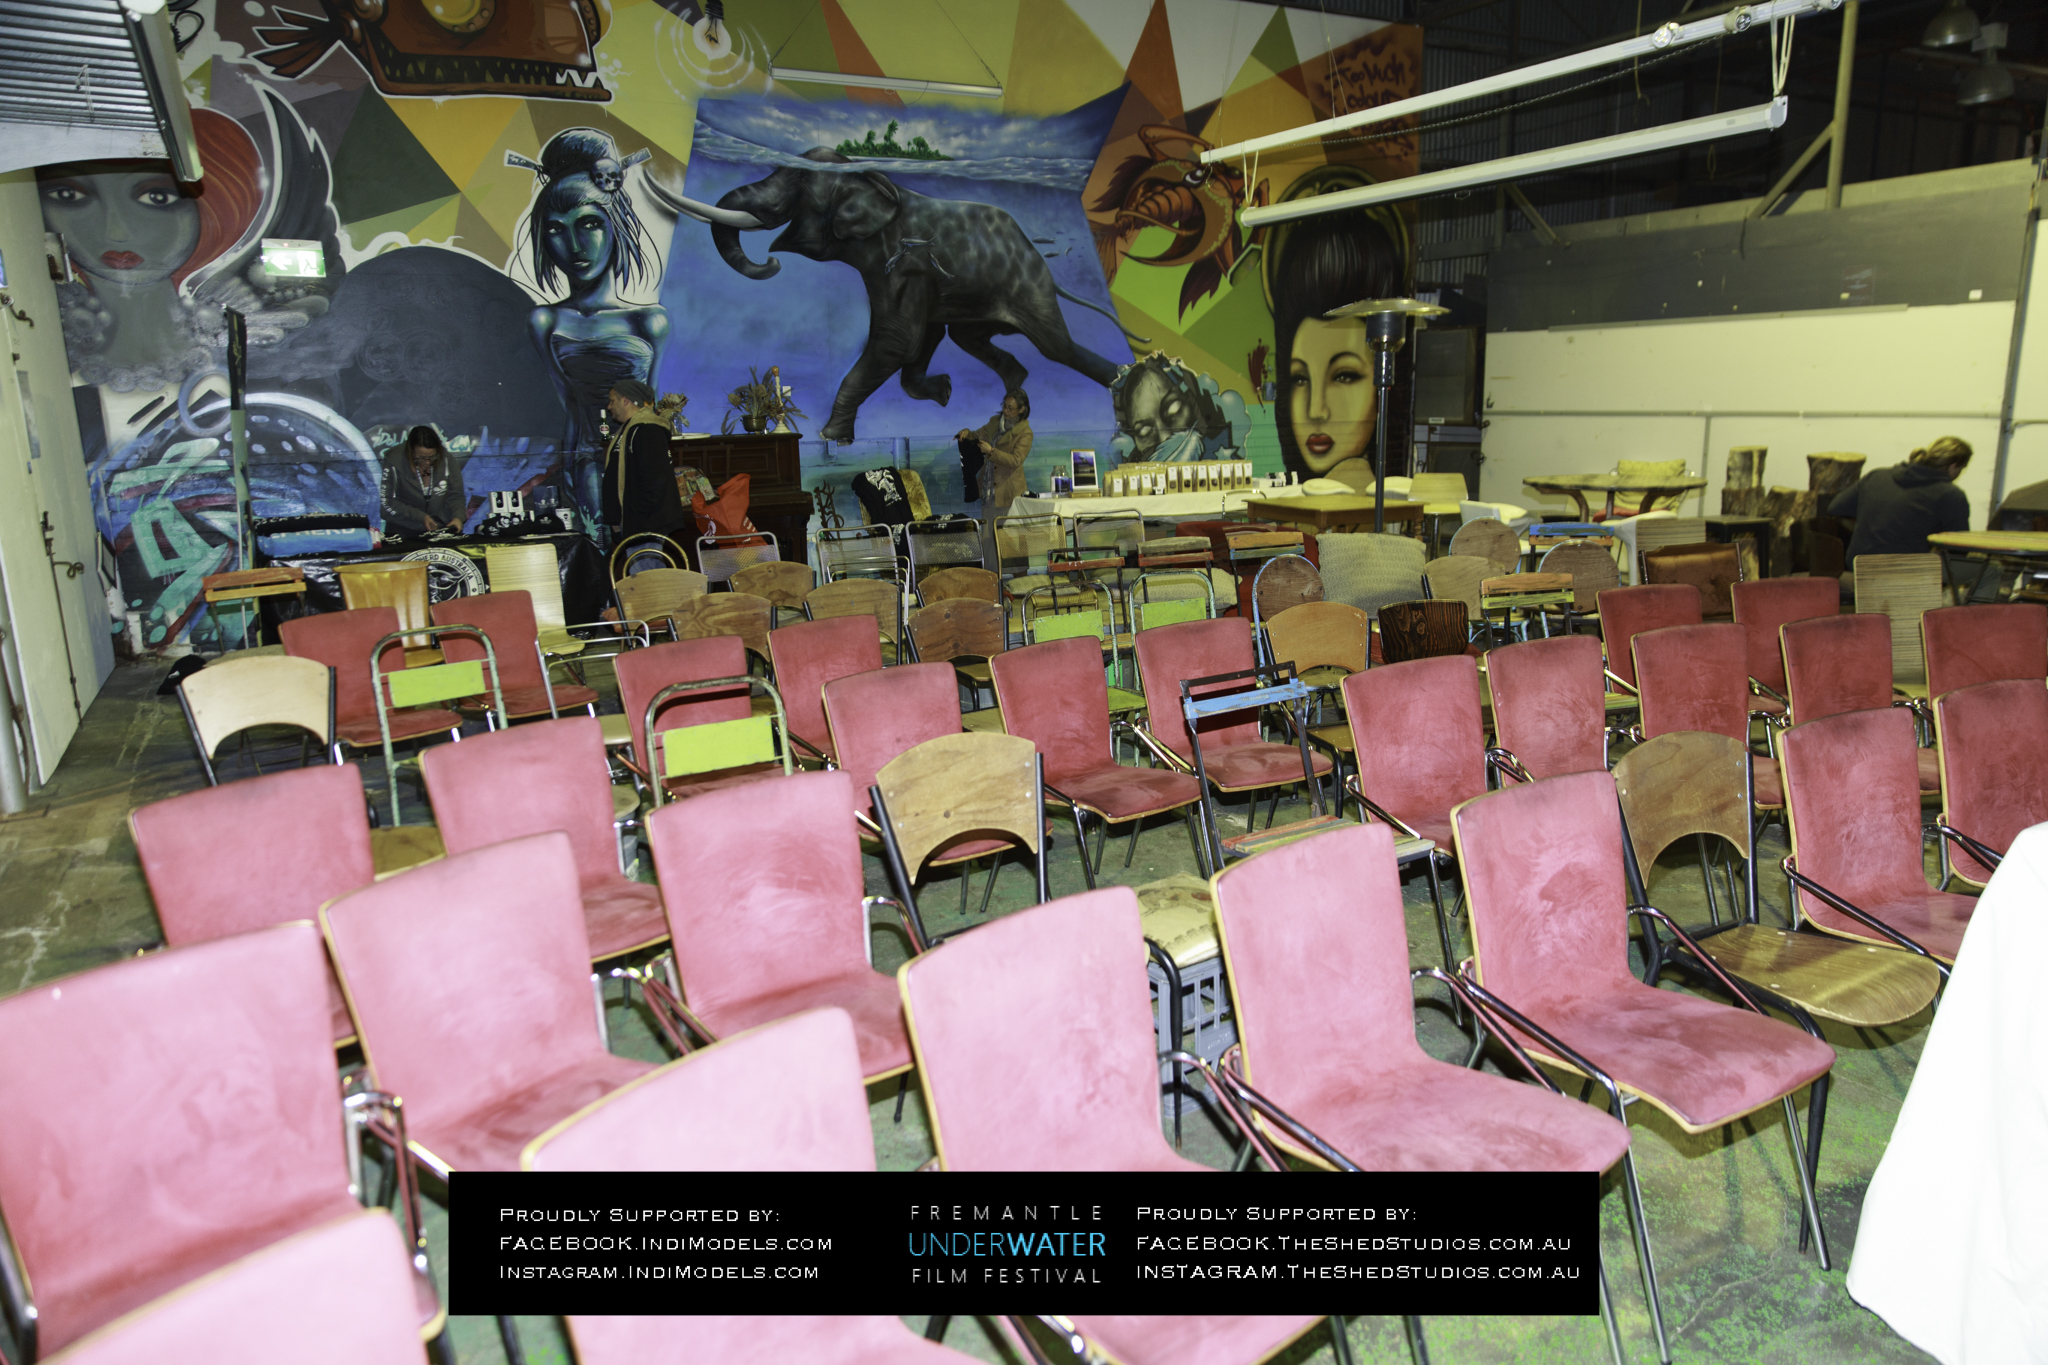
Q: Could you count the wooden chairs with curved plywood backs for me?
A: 11